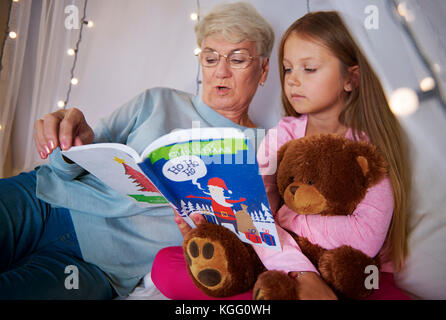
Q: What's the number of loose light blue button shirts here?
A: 1